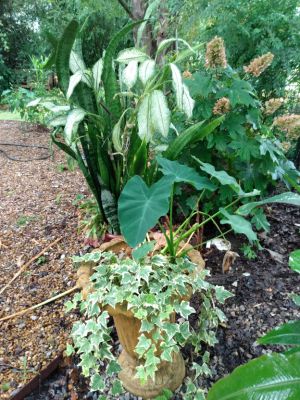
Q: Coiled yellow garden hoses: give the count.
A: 0